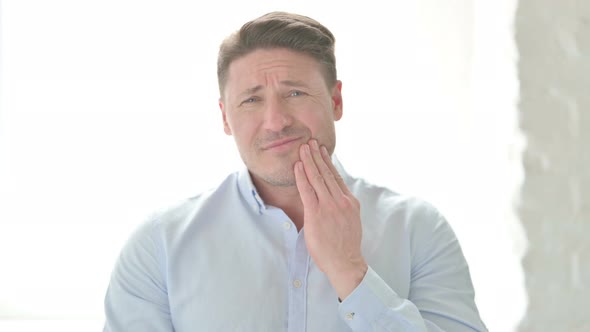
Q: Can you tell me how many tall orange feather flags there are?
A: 0